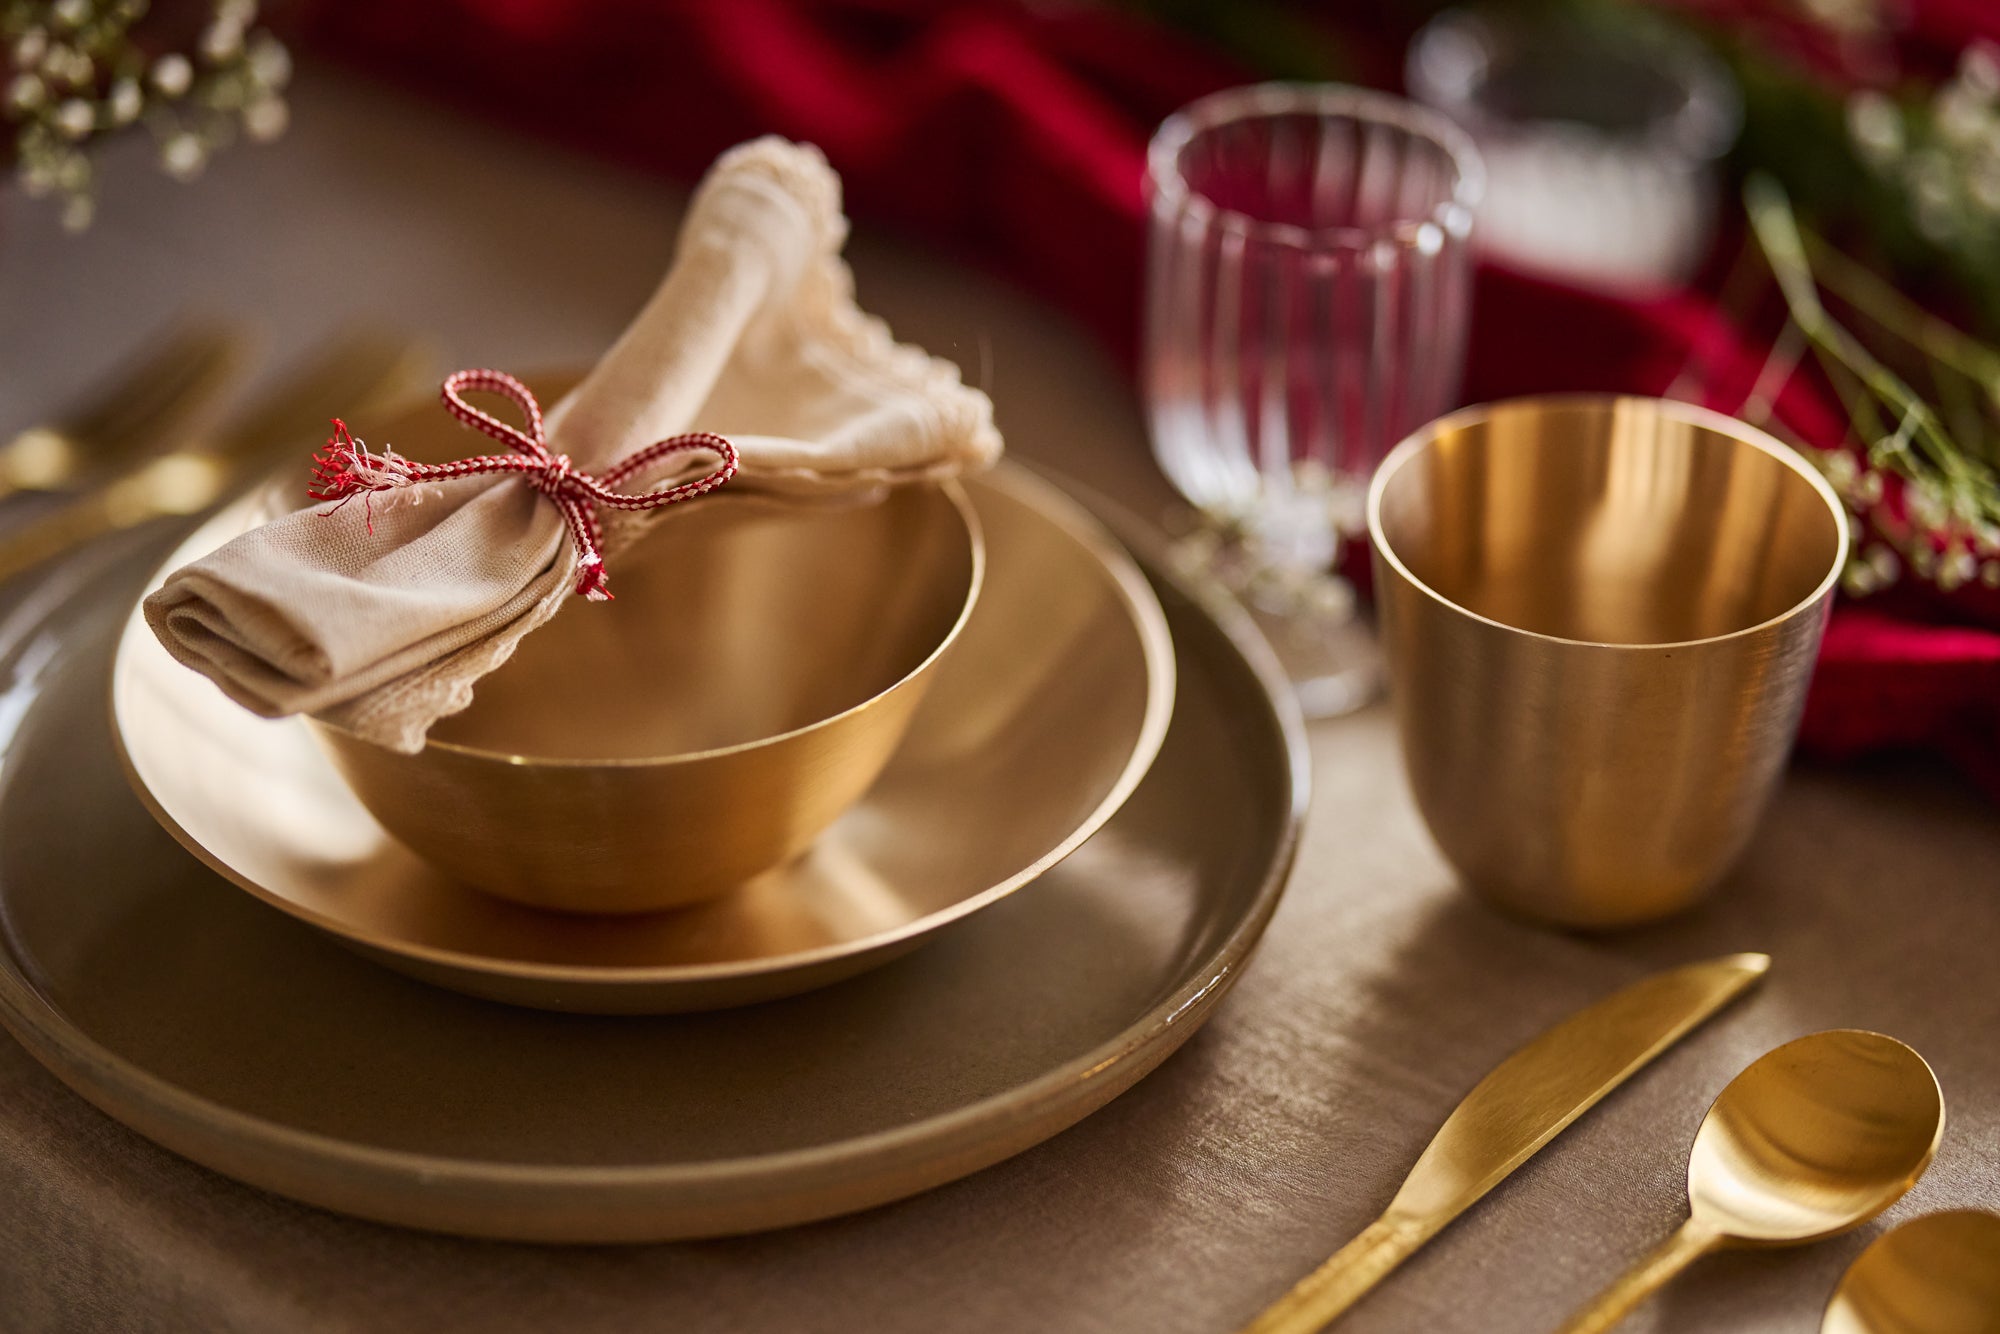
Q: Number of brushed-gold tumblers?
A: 1